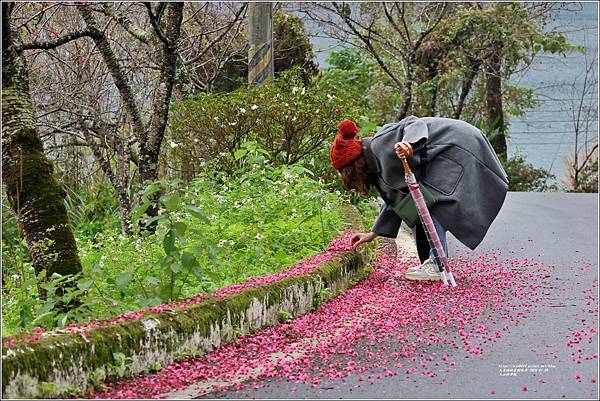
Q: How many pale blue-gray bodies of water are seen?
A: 1